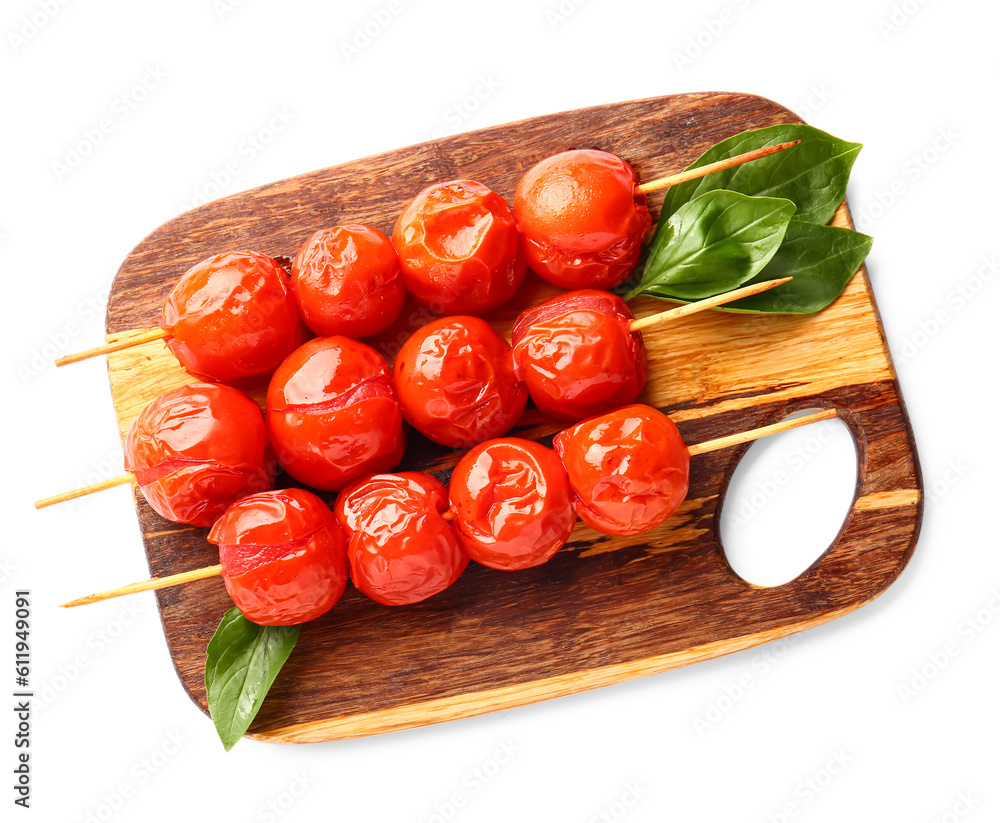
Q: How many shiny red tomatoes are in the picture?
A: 12